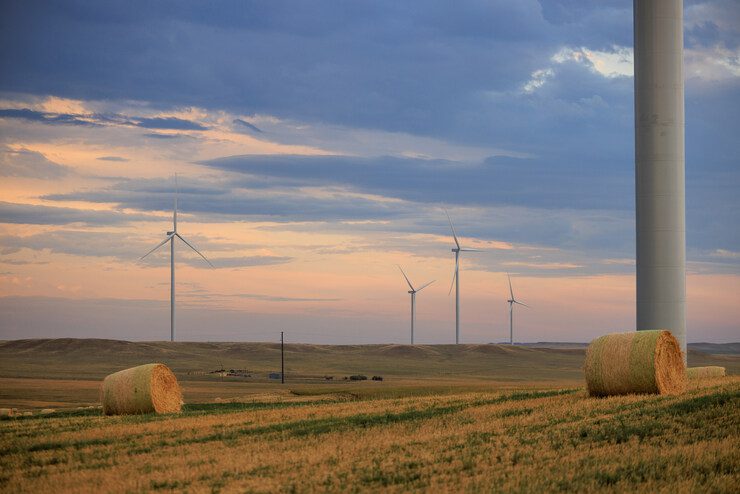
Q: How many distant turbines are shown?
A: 4